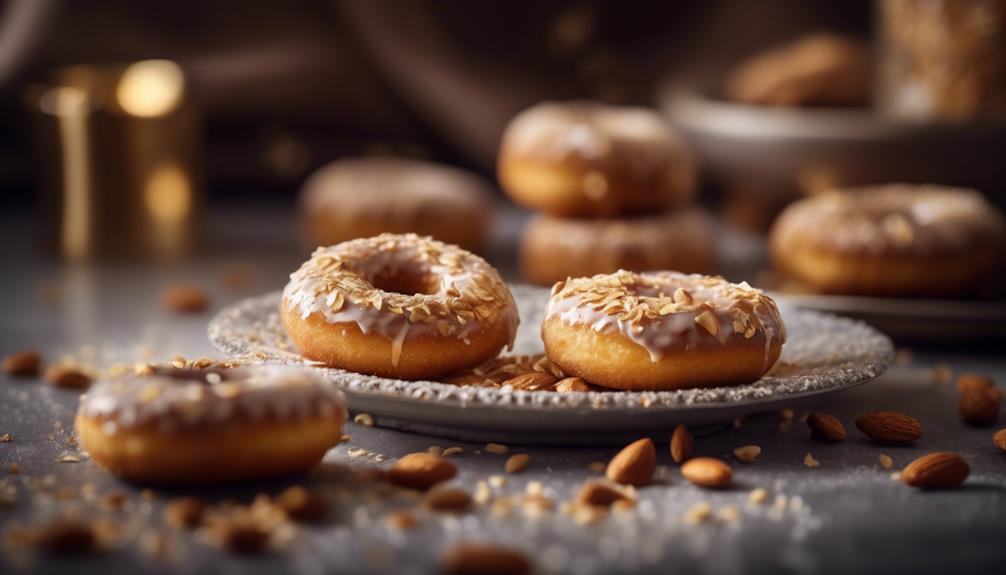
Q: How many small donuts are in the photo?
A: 7